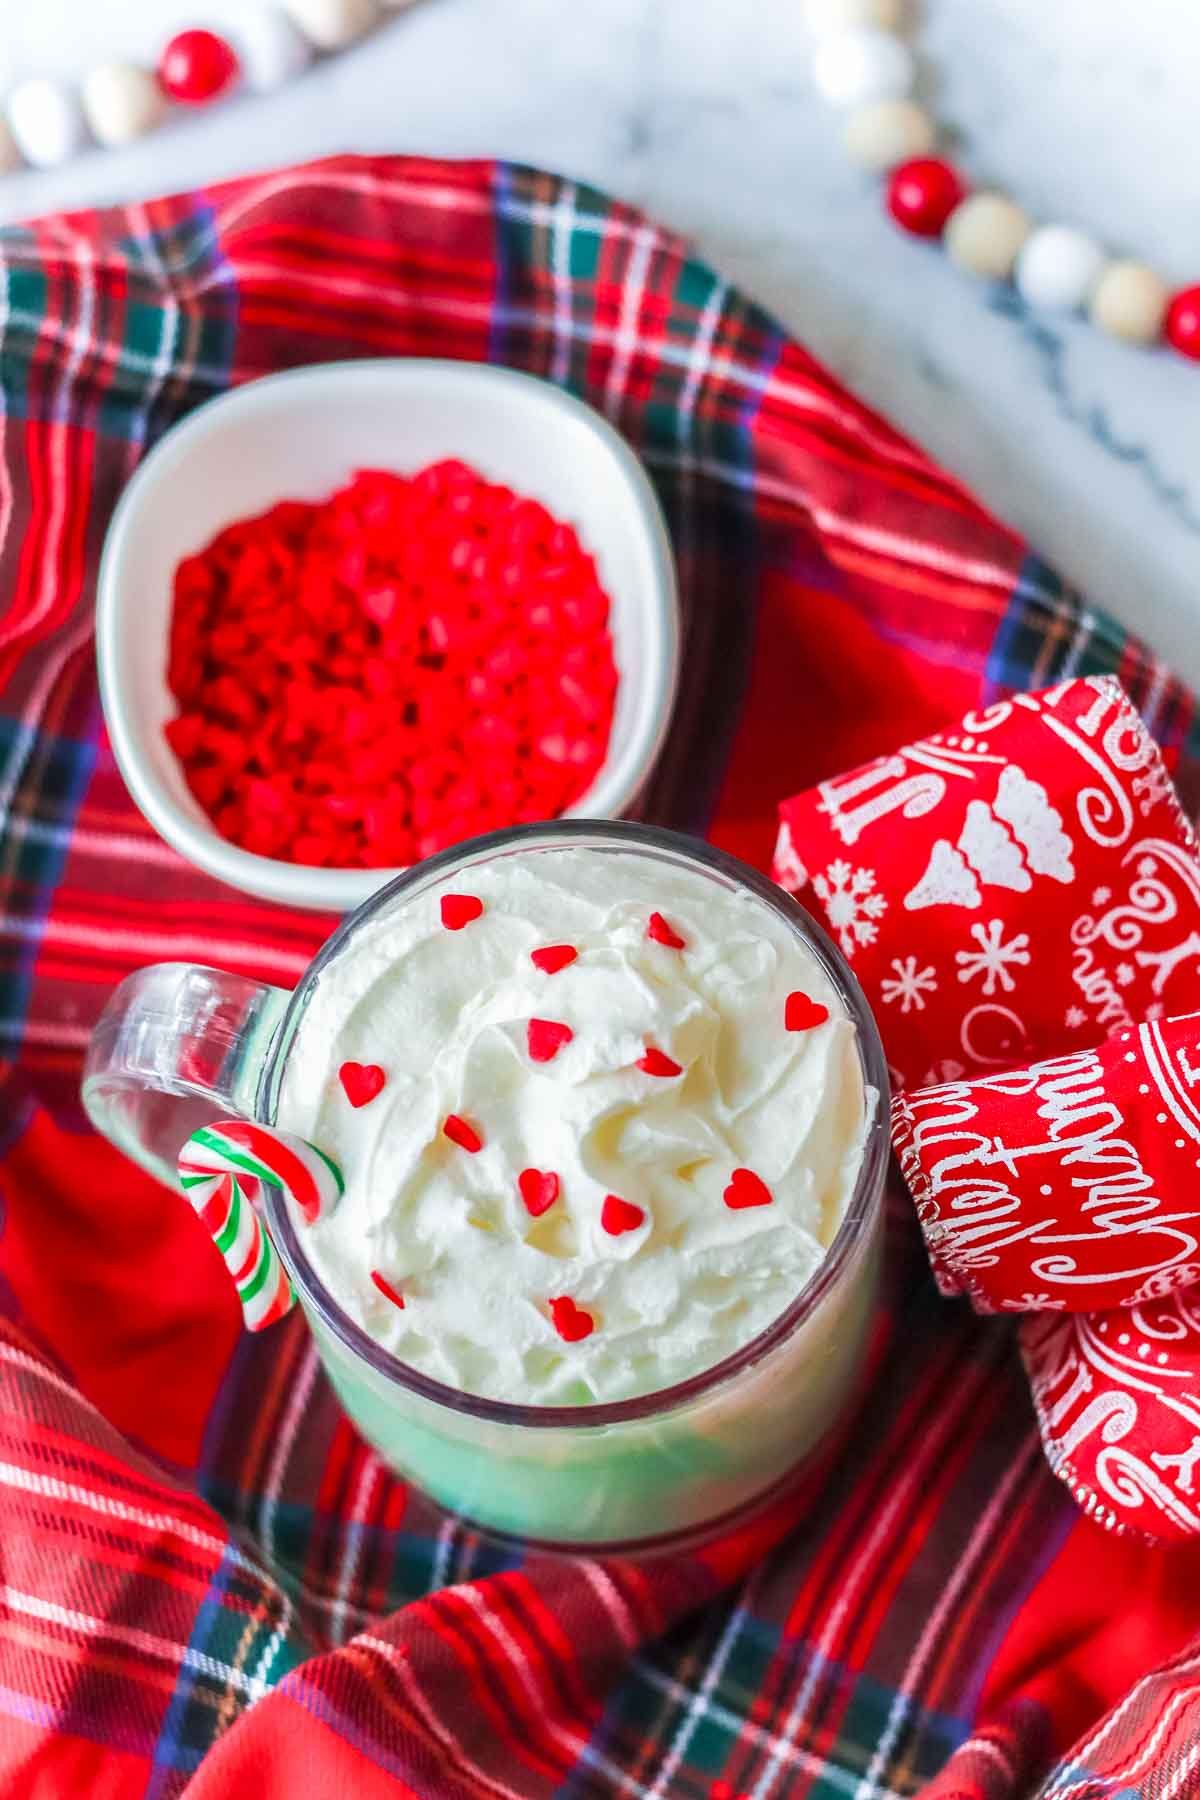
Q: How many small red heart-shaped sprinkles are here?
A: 13